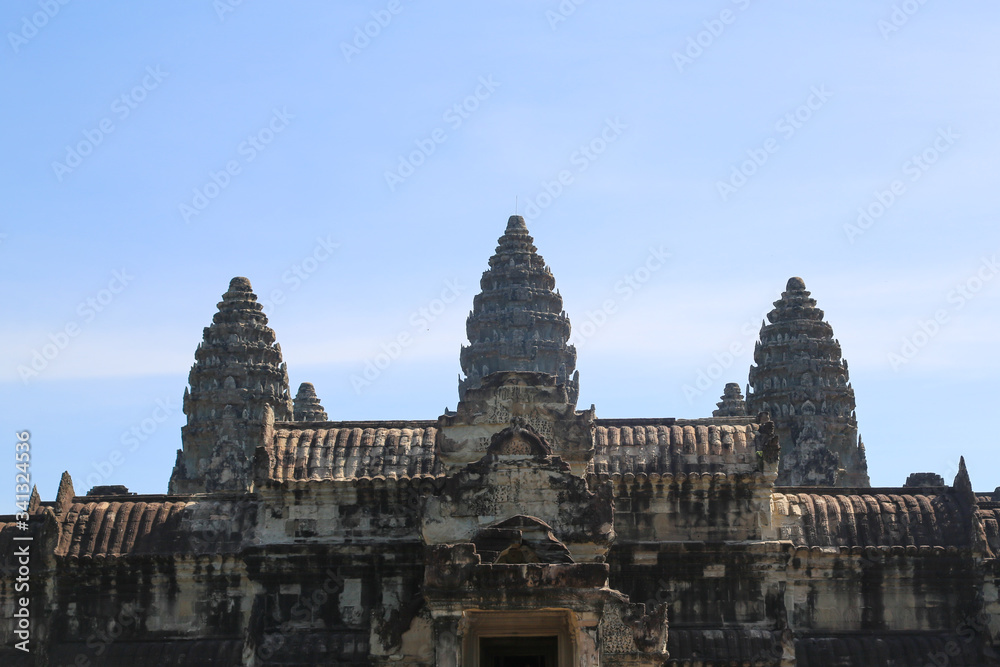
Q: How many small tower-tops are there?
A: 2